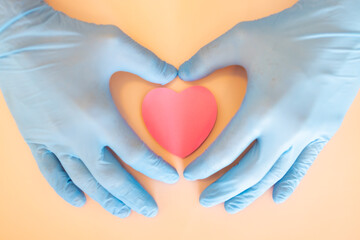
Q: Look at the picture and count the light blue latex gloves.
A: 2